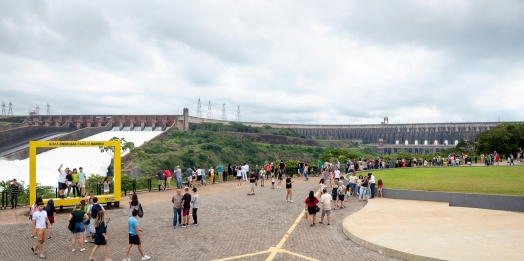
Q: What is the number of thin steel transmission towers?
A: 8